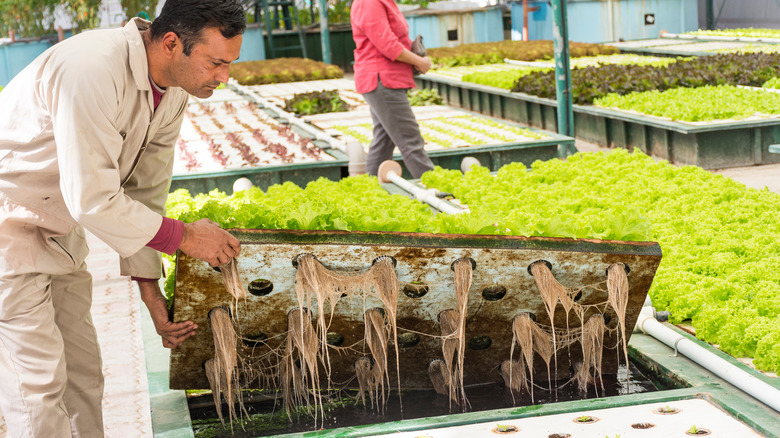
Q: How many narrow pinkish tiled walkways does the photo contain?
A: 1